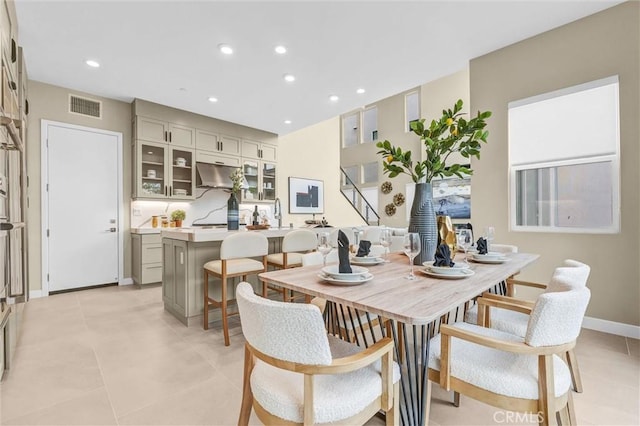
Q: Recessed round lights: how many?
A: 8